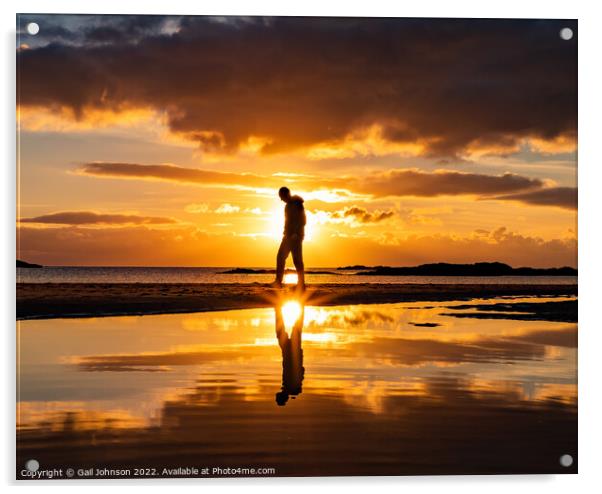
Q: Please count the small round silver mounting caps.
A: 4